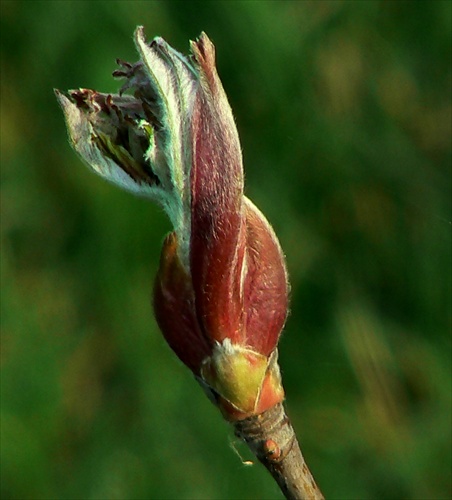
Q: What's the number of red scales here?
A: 3